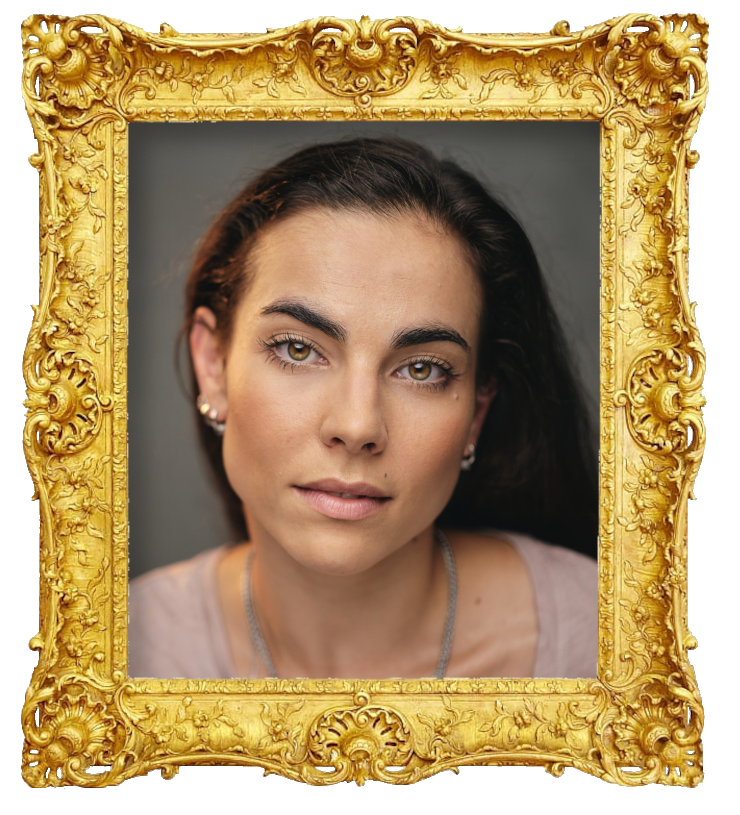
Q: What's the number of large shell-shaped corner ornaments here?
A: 4